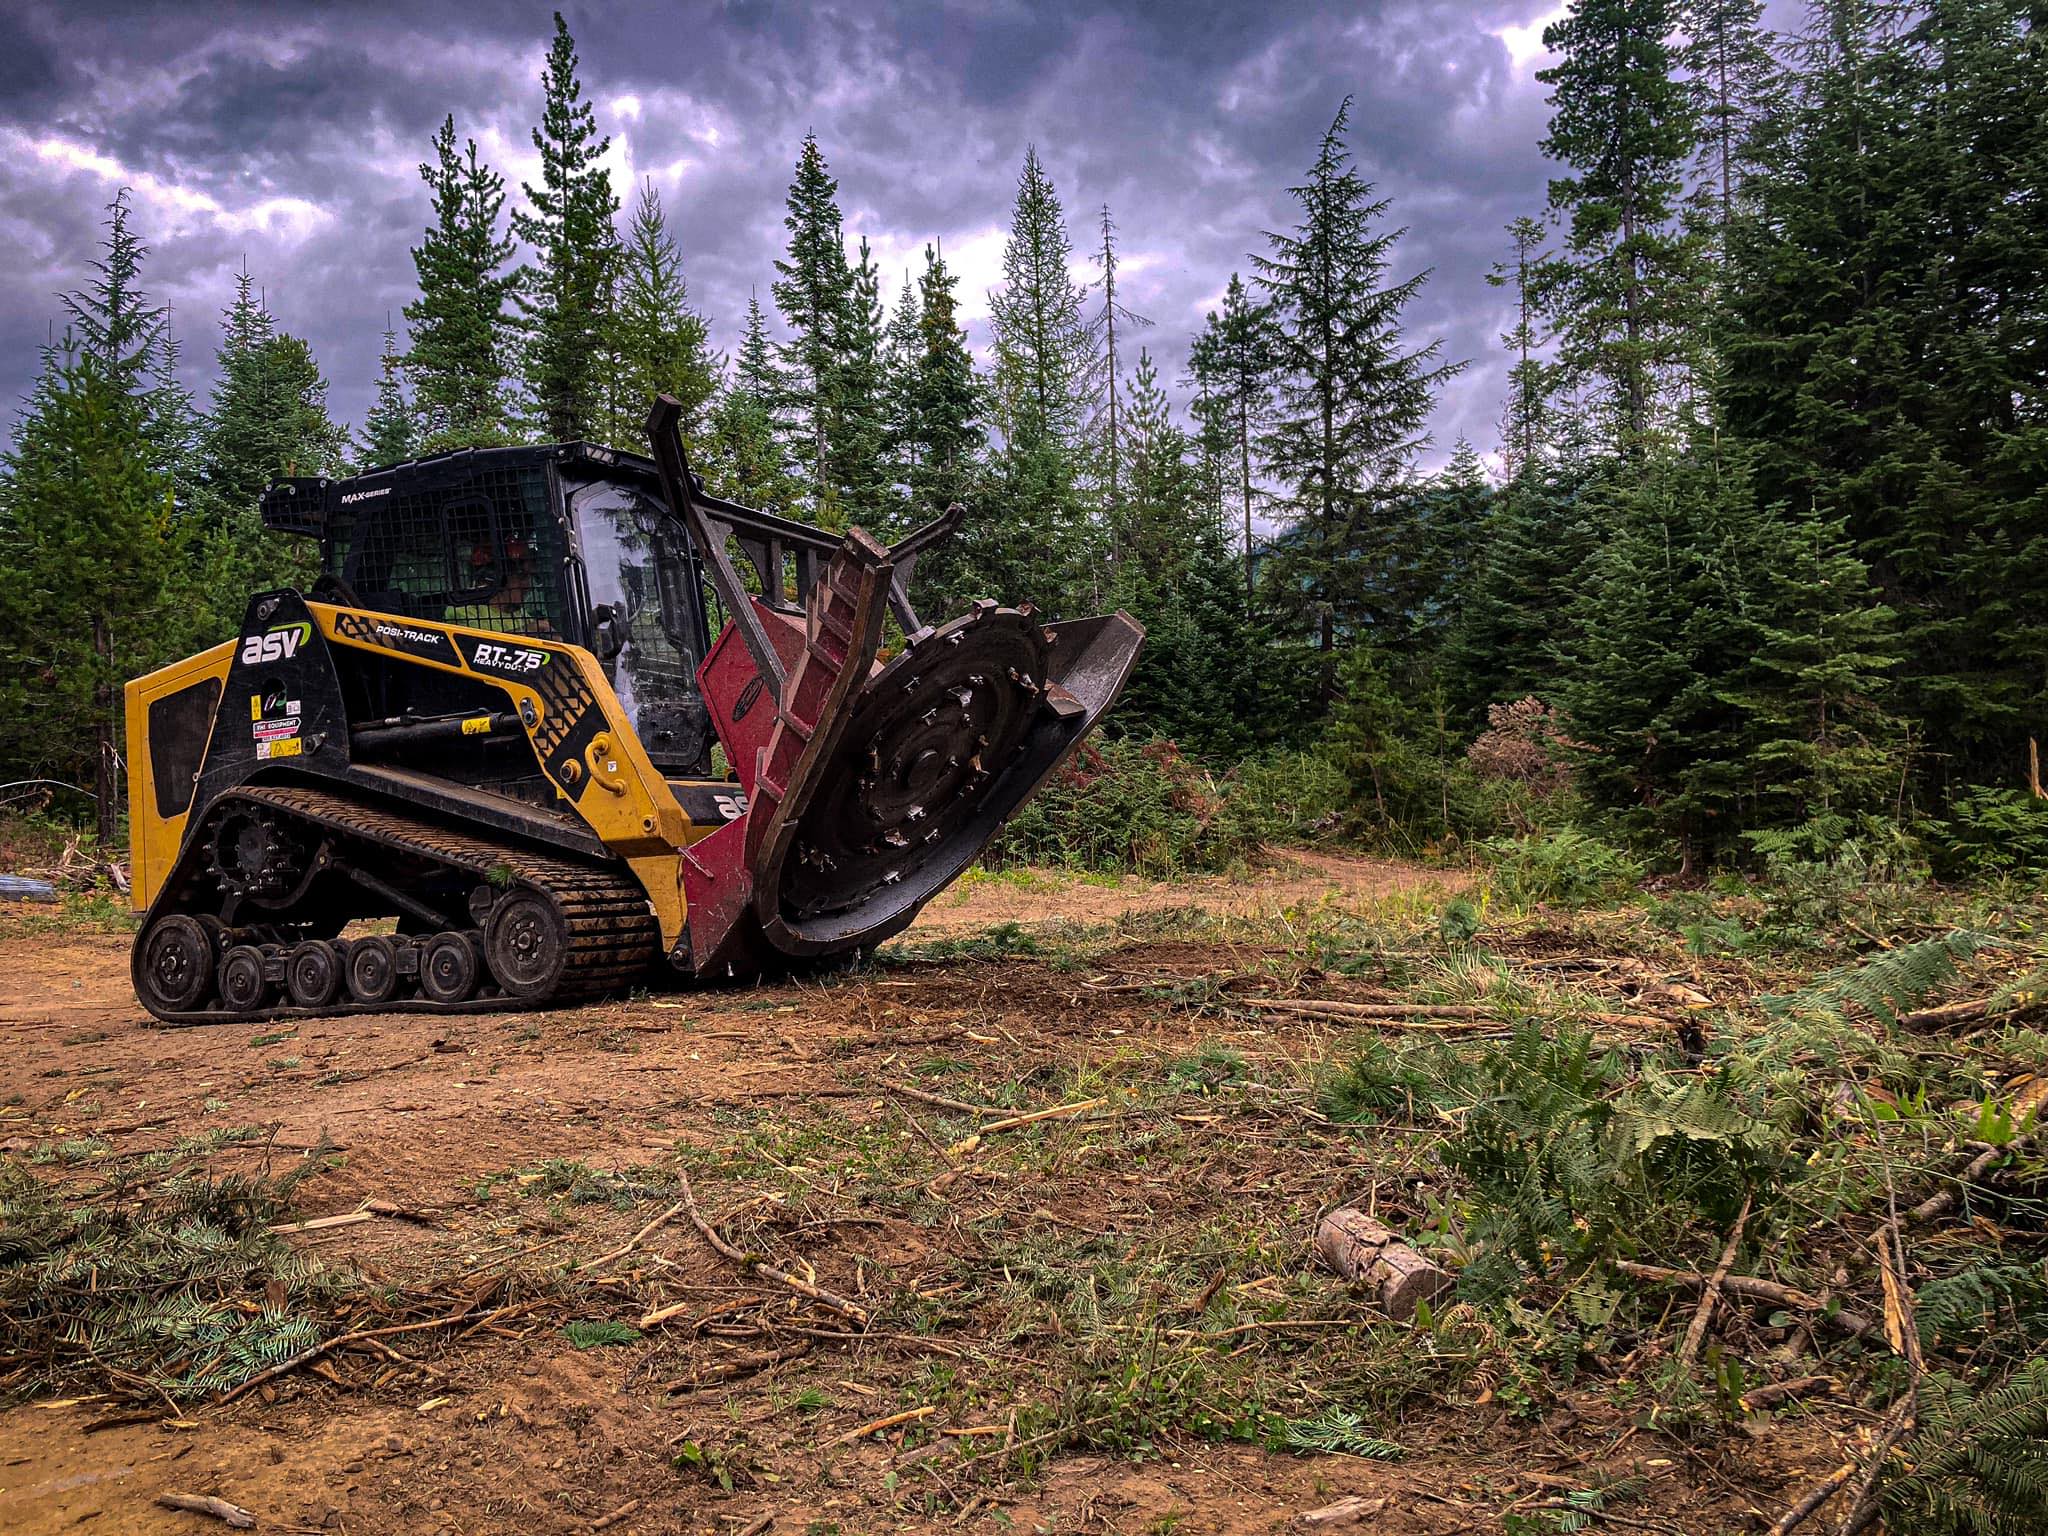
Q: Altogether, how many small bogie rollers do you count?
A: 4